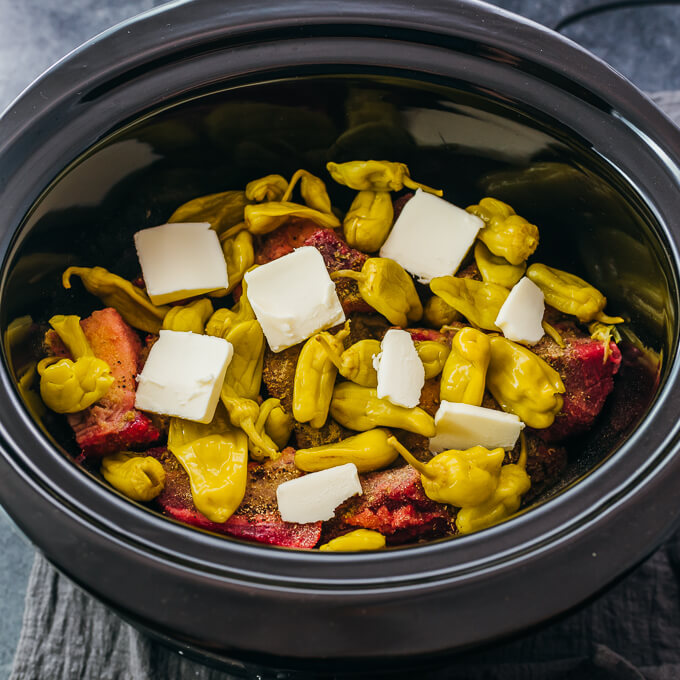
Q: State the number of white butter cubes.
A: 8